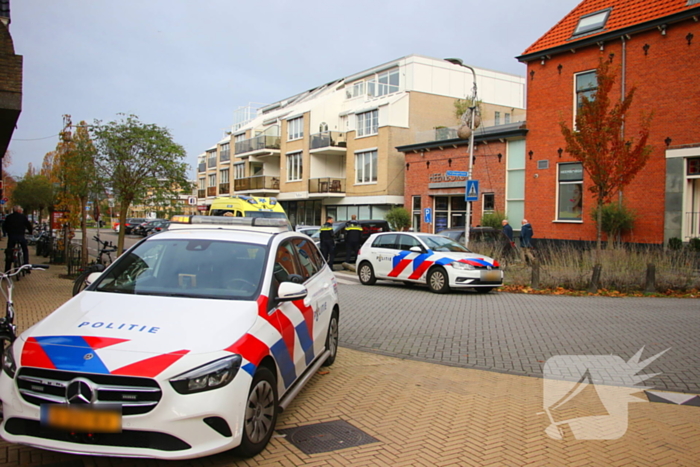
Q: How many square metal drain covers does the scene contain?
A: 1